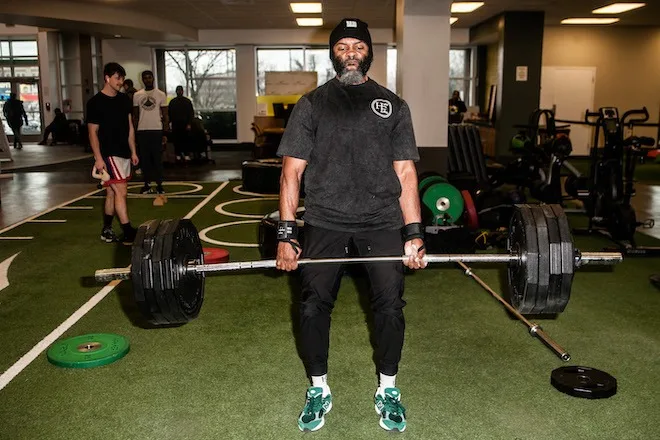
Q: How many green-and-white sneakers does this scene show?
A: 2